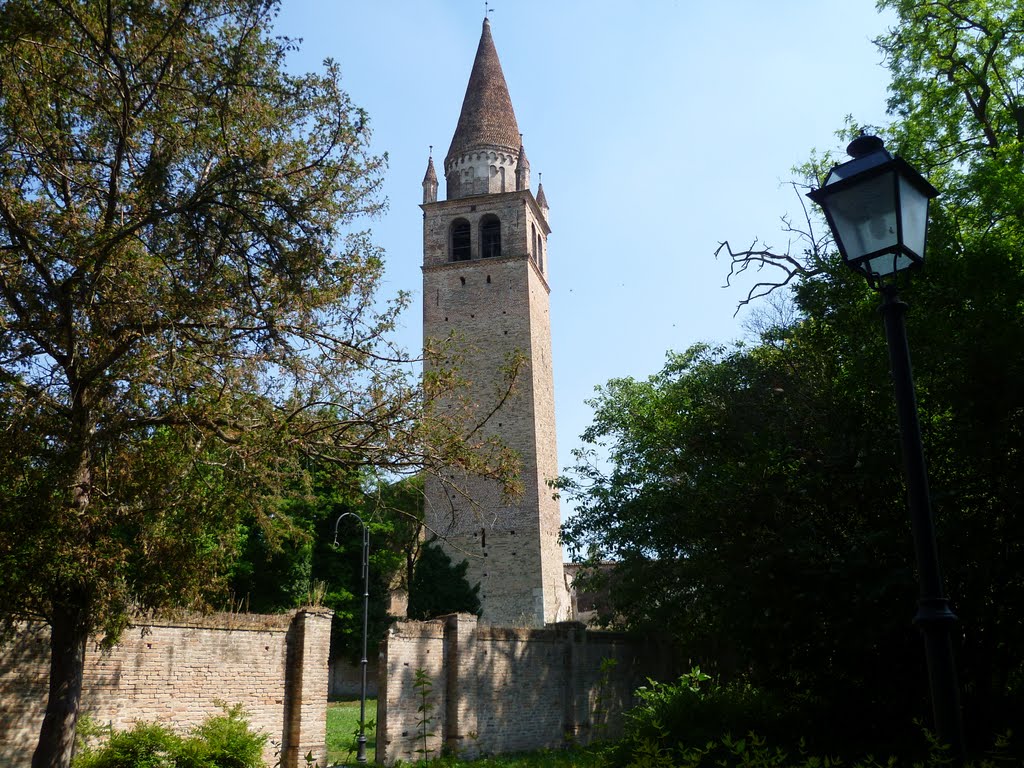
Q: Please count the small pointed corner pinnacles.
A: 3